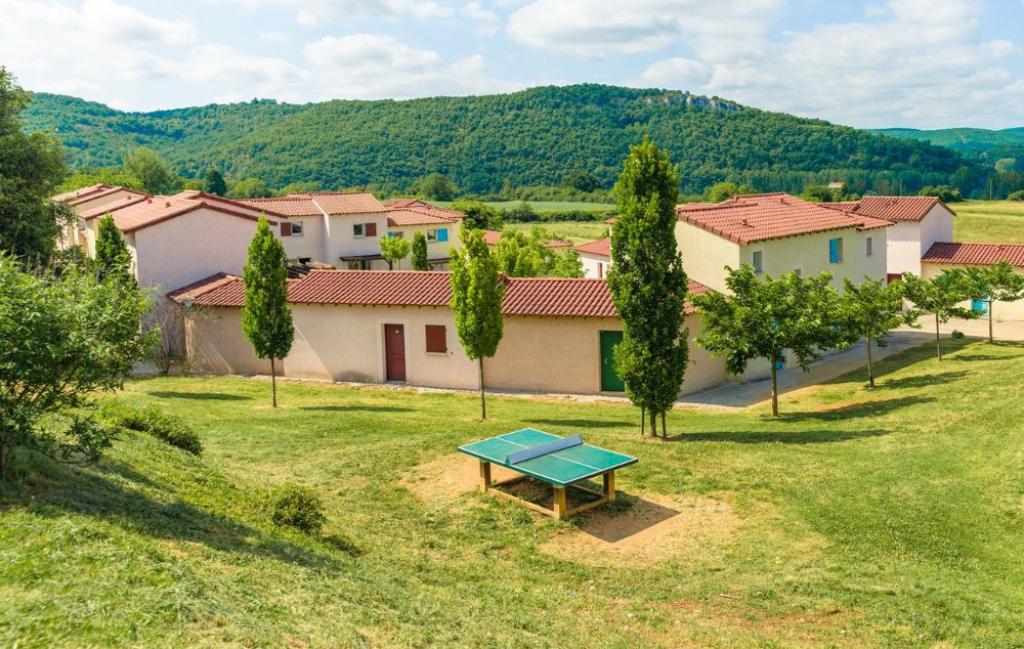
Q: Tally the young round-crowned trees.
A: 4